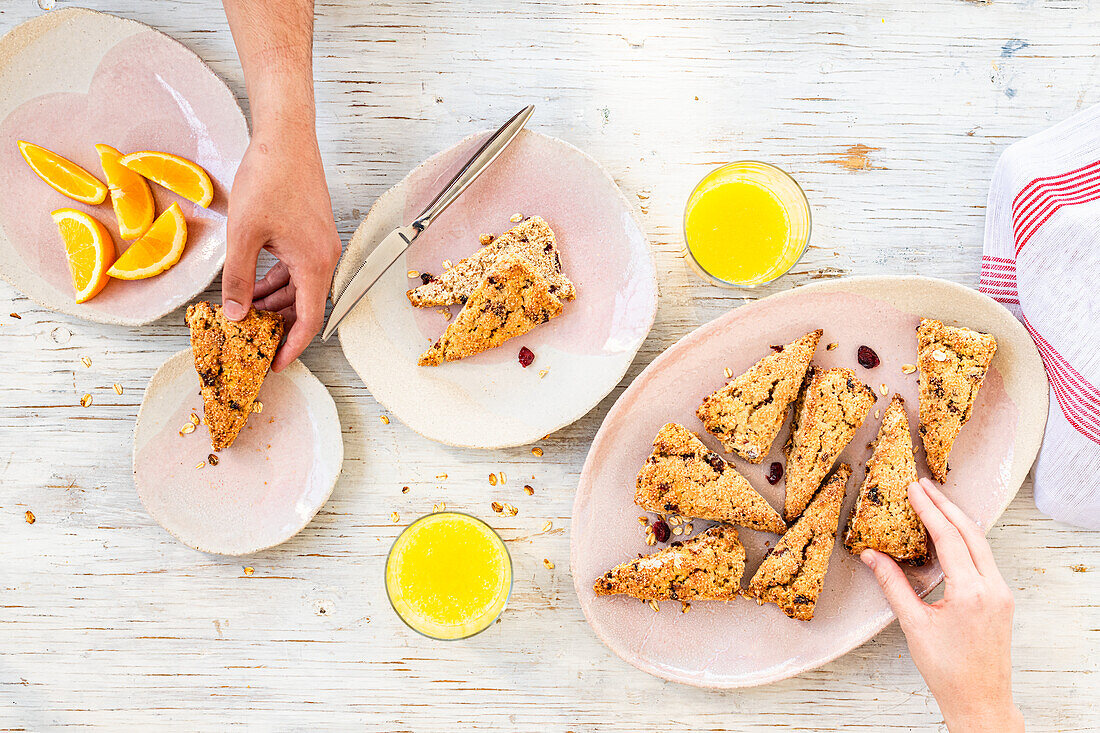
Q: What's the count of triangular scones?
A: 10